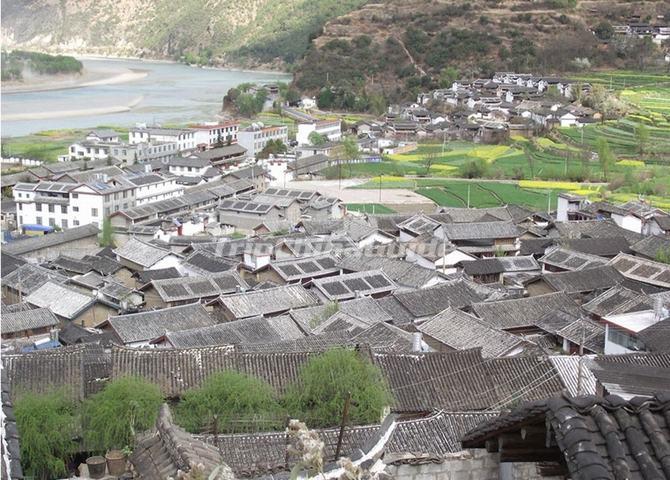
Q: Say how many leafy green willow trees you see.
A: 4